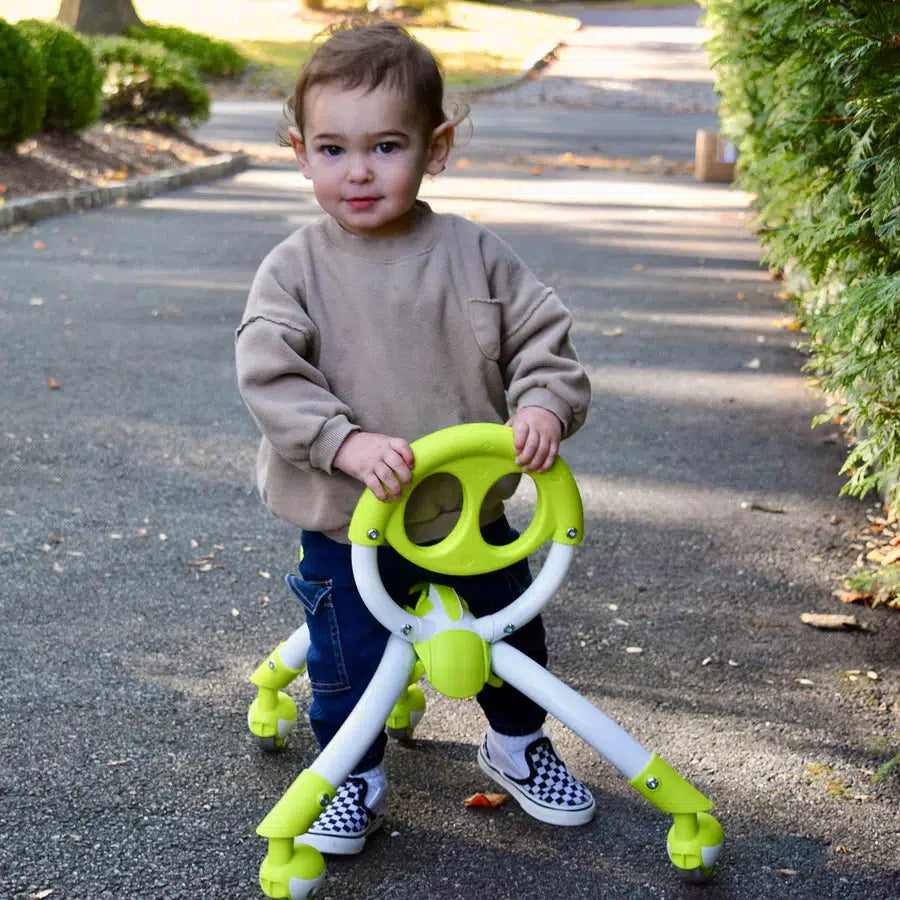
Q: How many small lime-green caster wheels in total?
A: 4